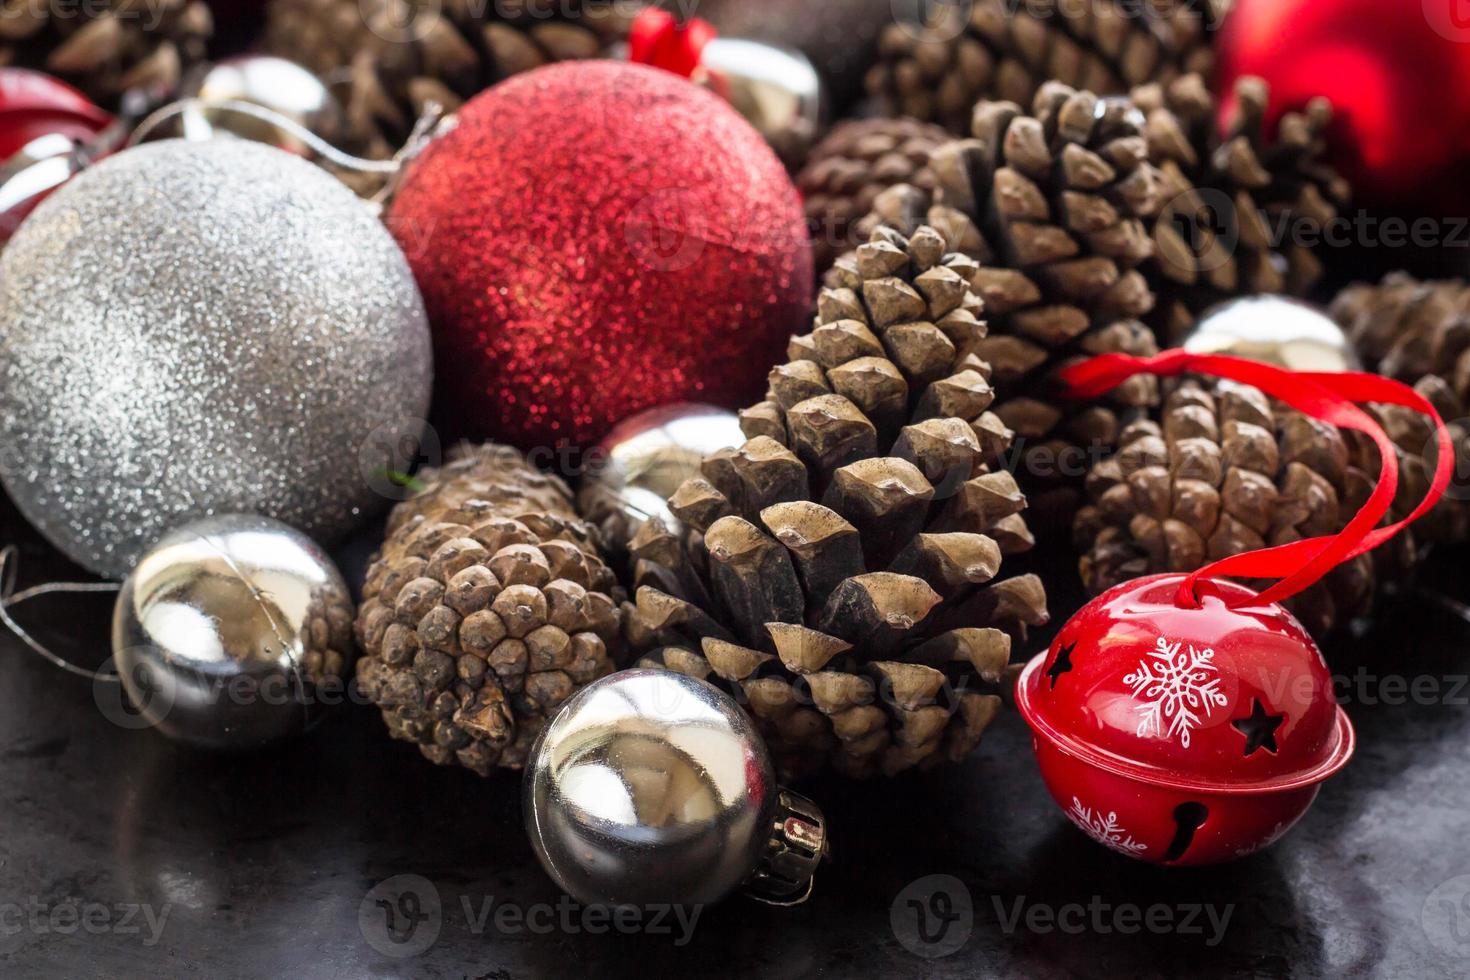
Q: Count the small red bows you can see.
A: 1